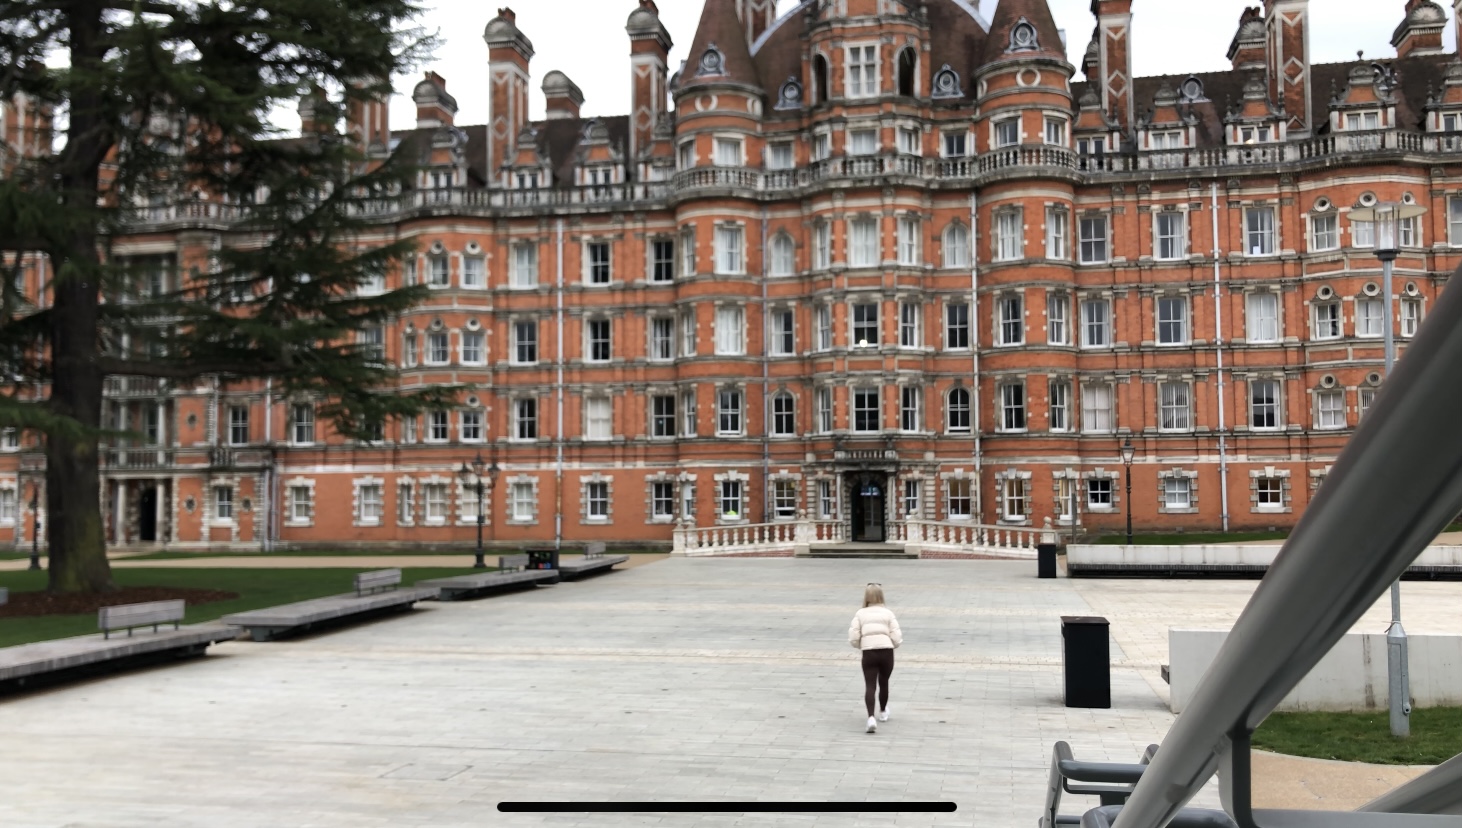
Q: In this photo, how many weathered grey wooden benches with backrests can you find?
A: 4